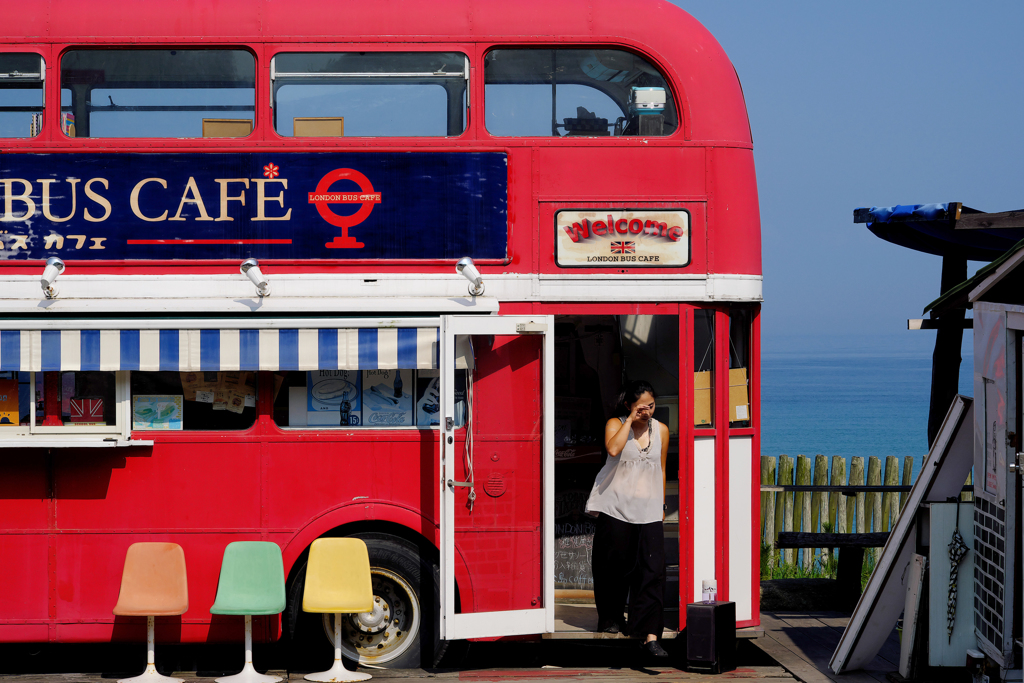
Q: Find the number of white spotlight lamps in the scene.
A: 3